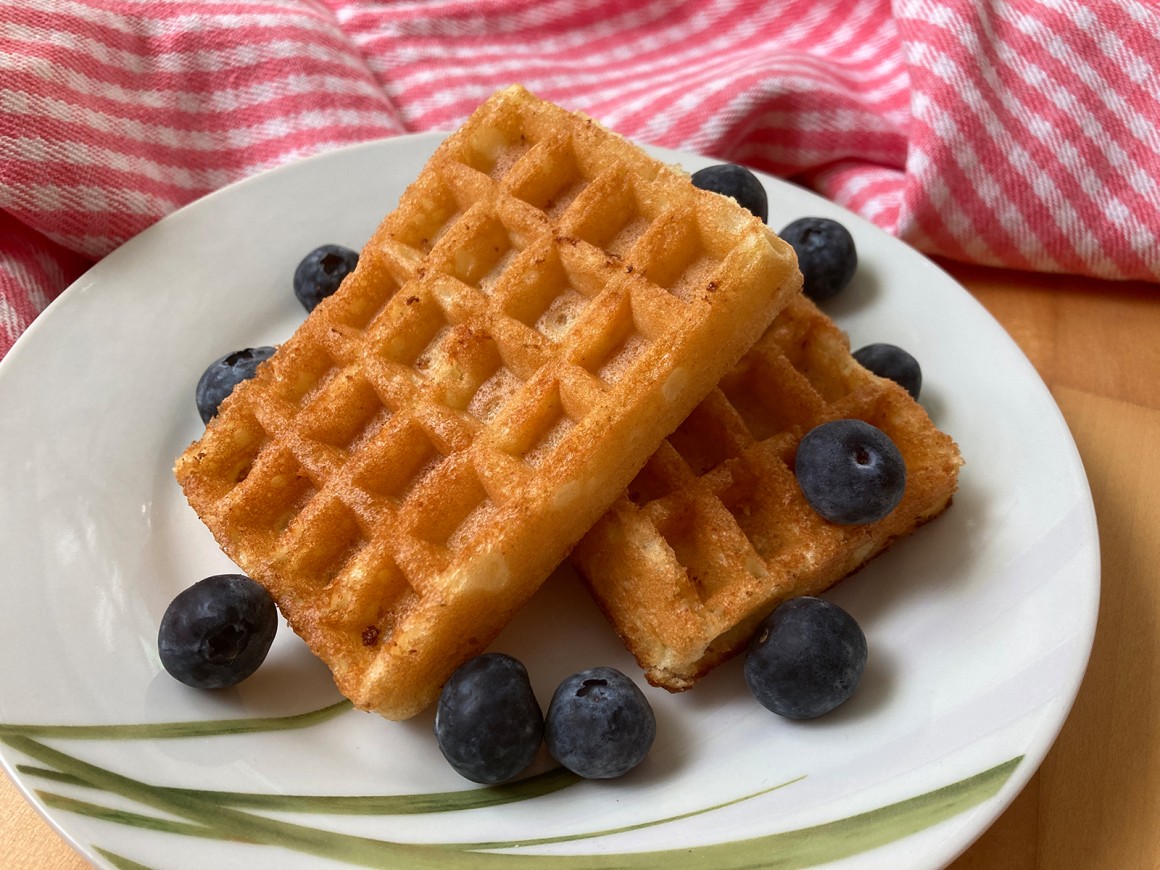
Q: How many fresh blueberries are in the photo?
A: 10